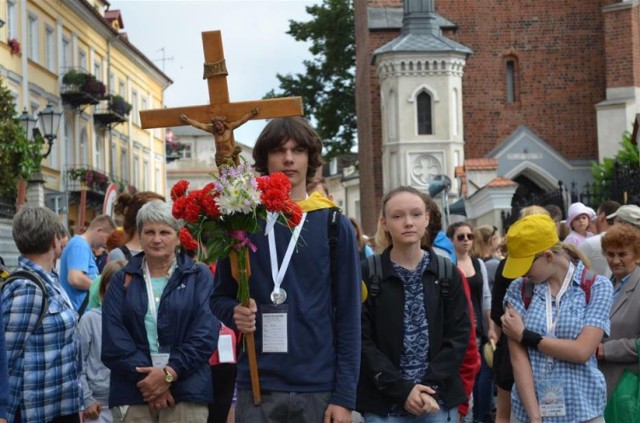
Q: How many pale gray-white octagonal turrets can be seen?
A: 1